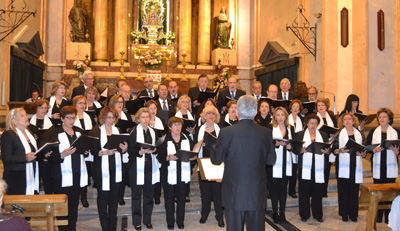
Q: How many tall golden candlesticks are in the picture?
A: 4